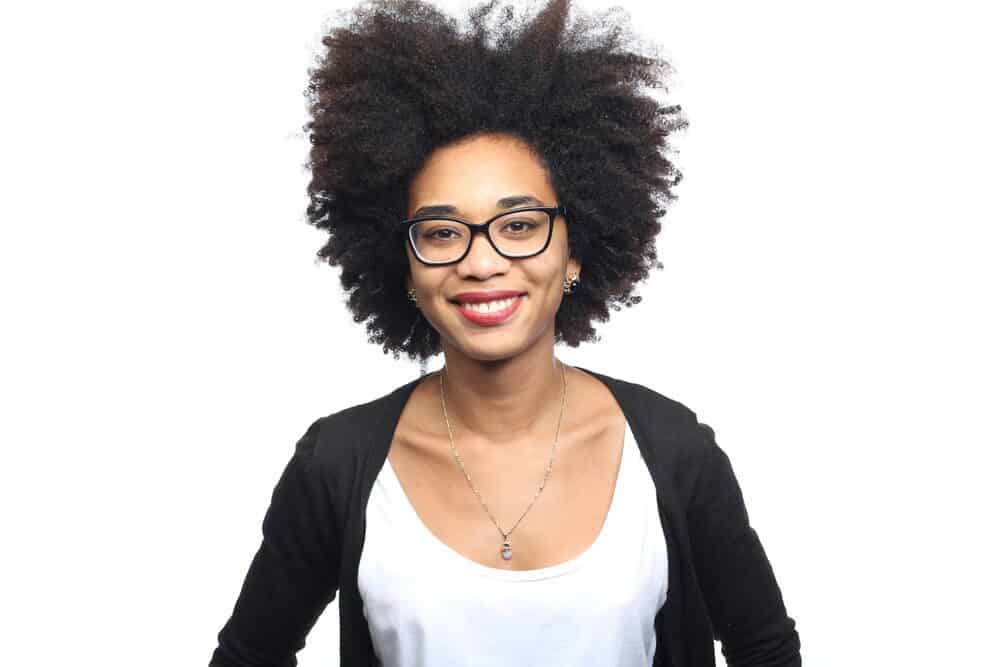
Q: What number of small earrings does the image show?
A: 2